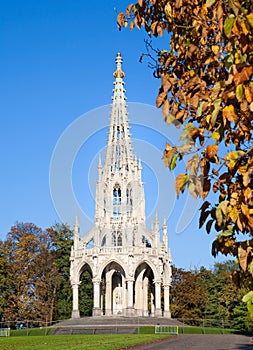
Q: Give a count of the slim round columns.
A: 5